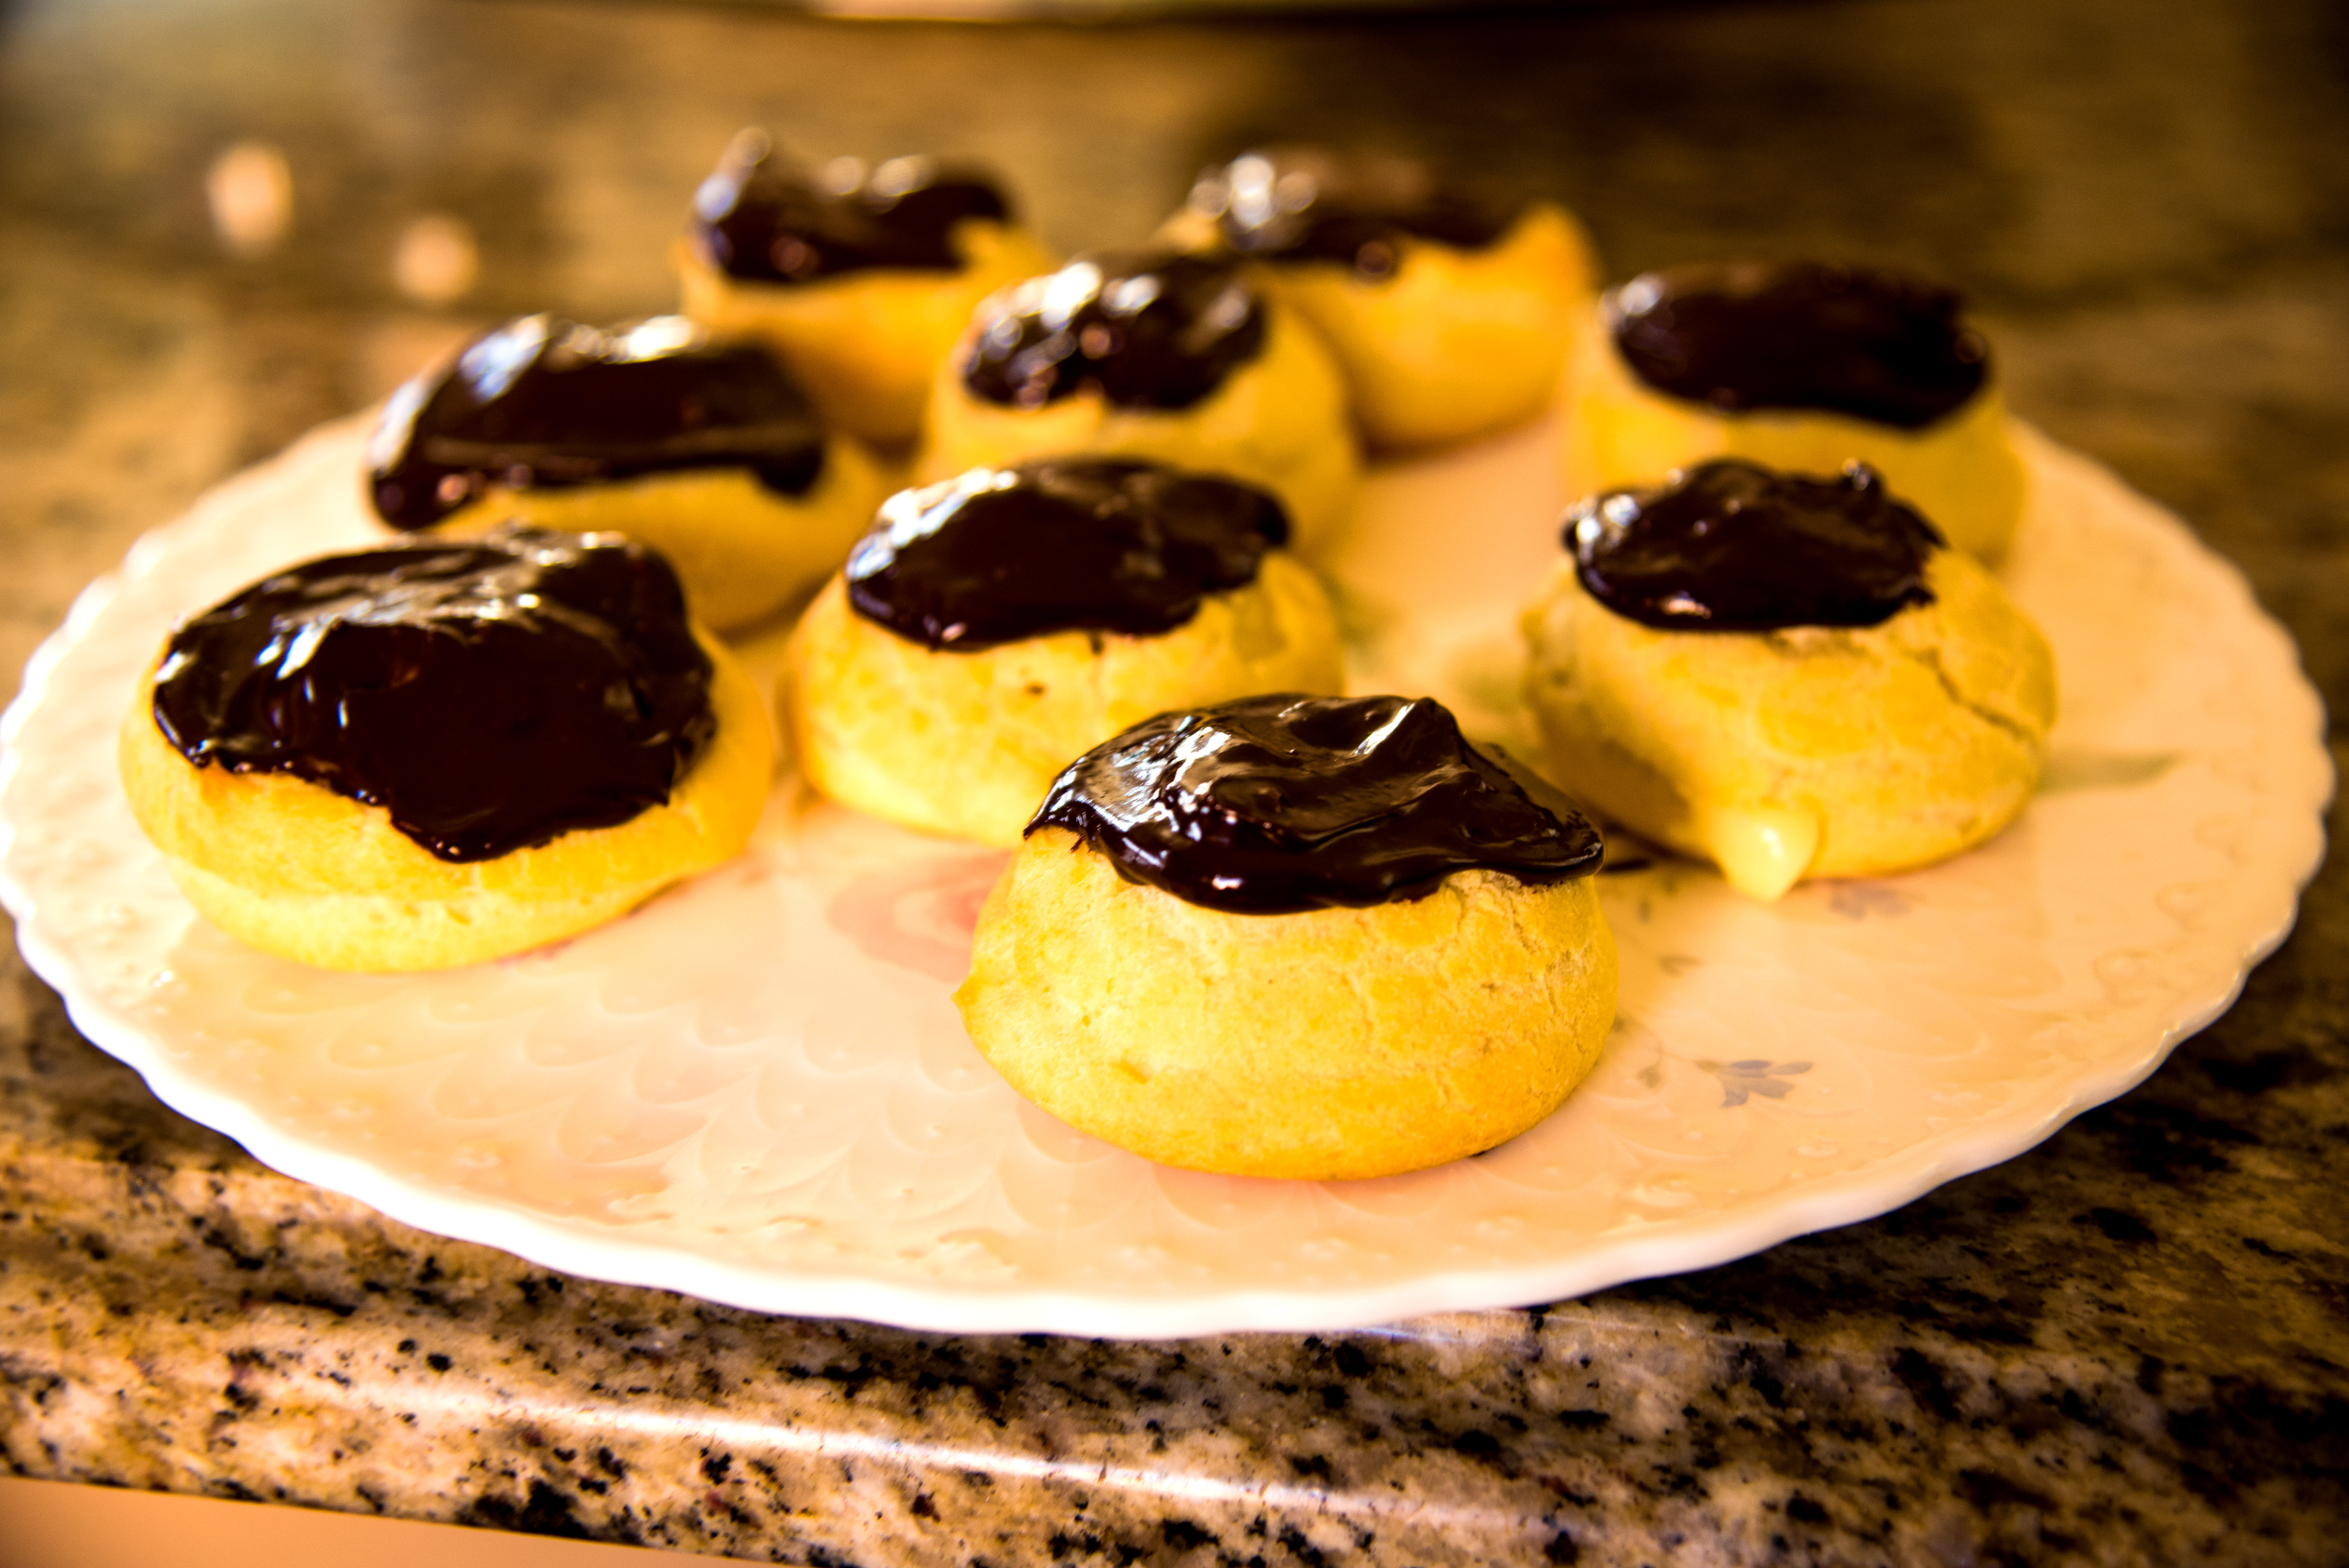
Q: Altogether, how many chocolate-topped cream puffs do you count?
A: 9